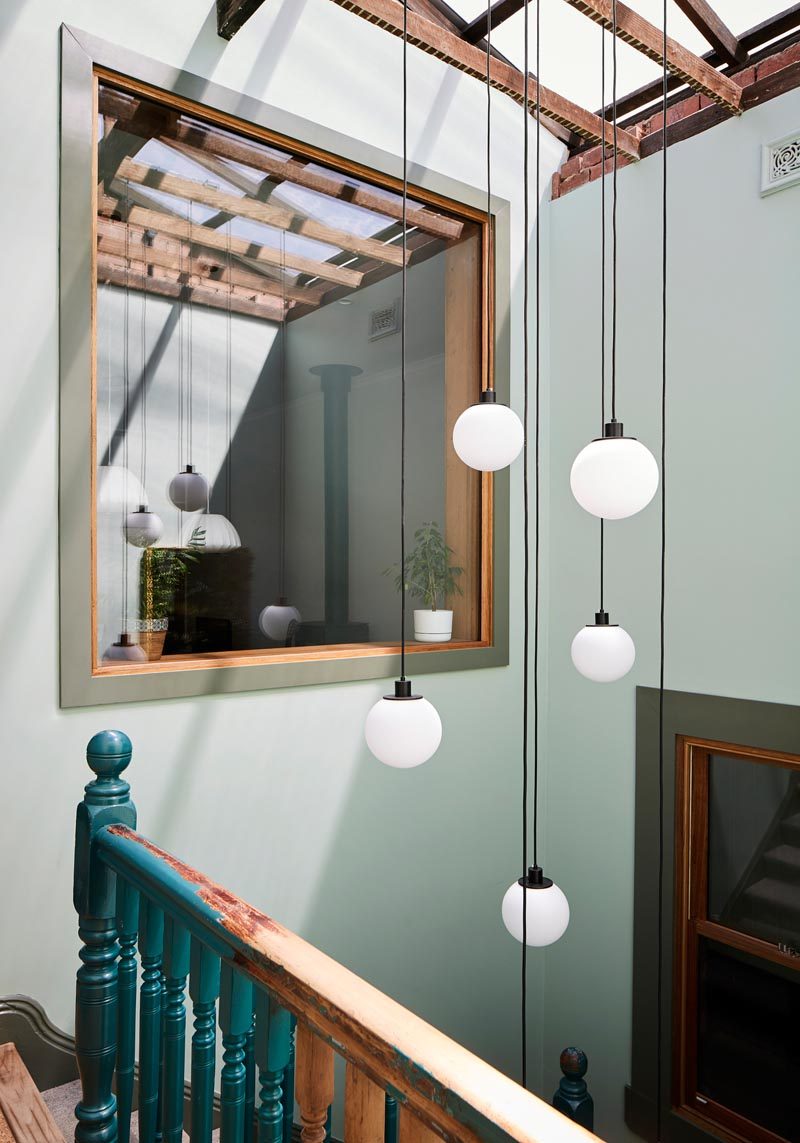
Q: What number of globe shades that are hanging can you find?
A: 5